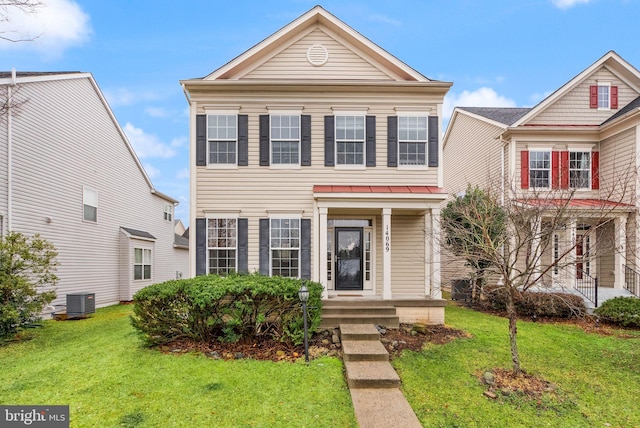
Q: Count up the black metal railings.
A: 2